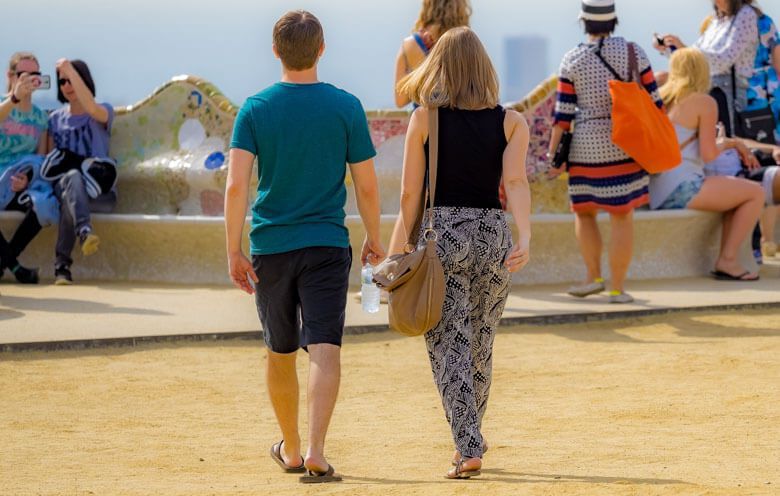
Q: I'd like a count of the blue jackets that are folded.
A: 1